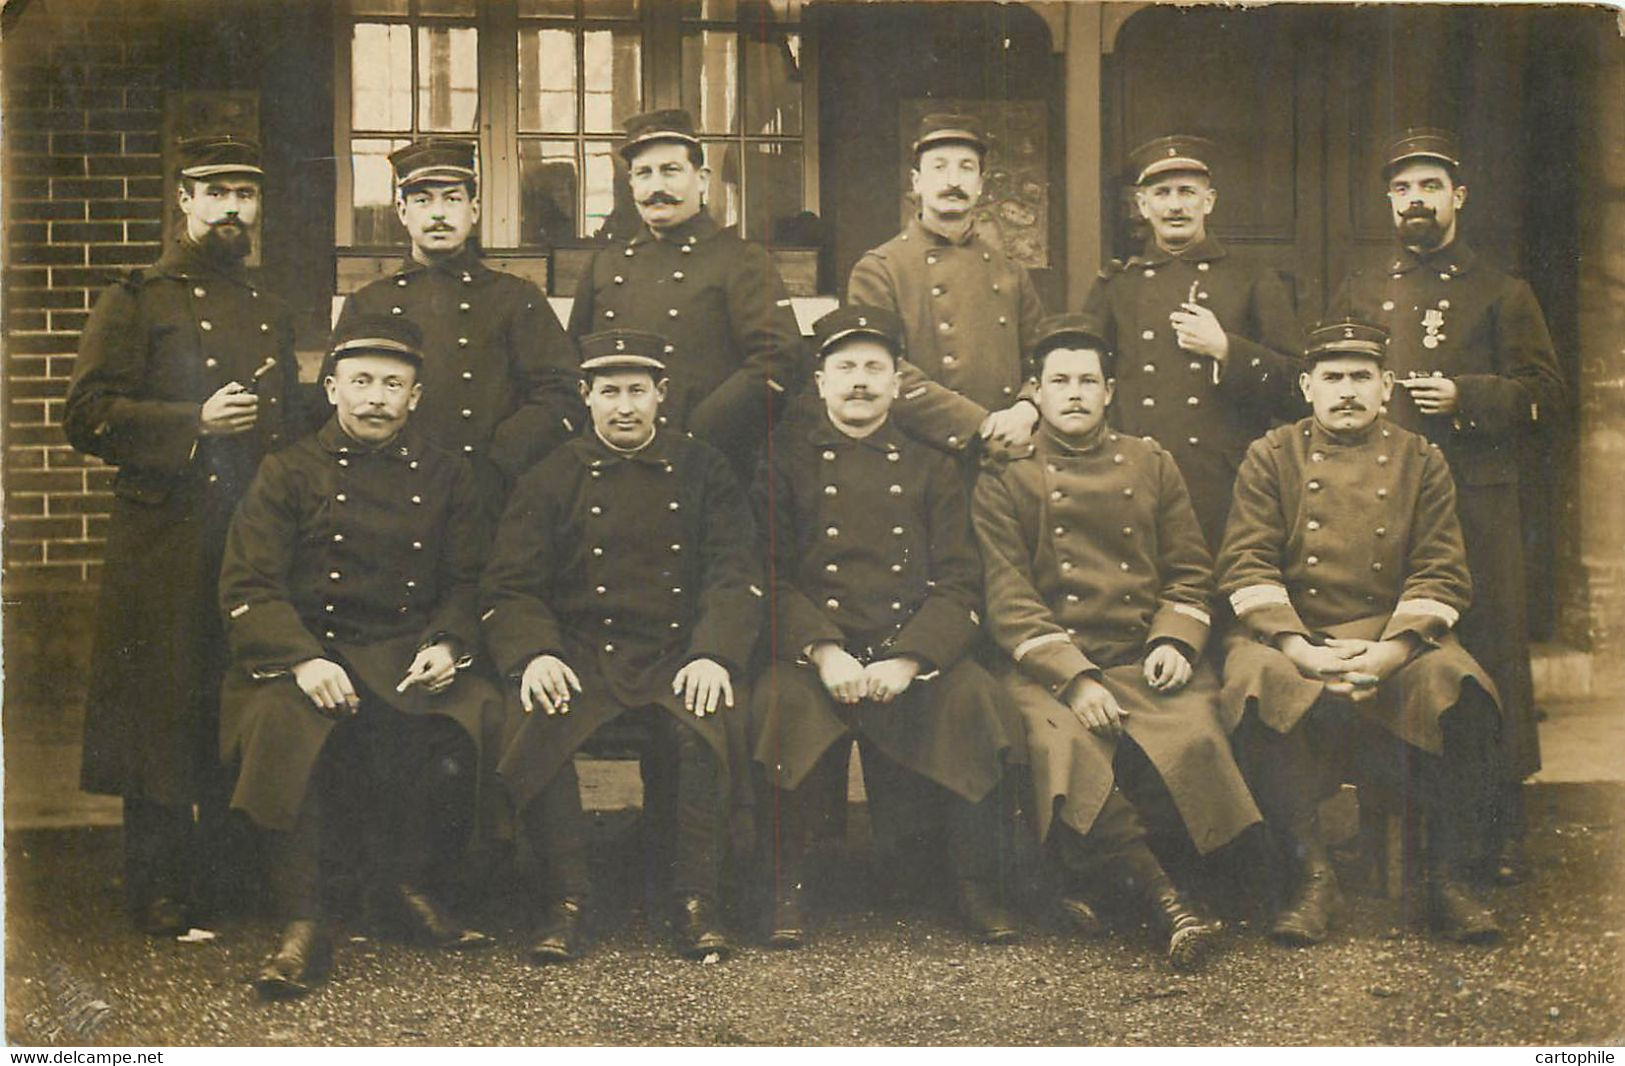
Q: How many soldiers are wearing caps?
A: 11